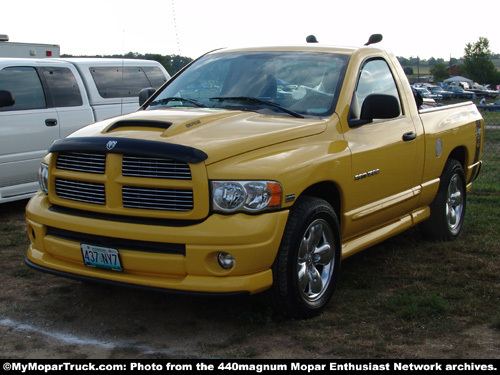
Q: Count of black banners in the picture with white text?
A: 1